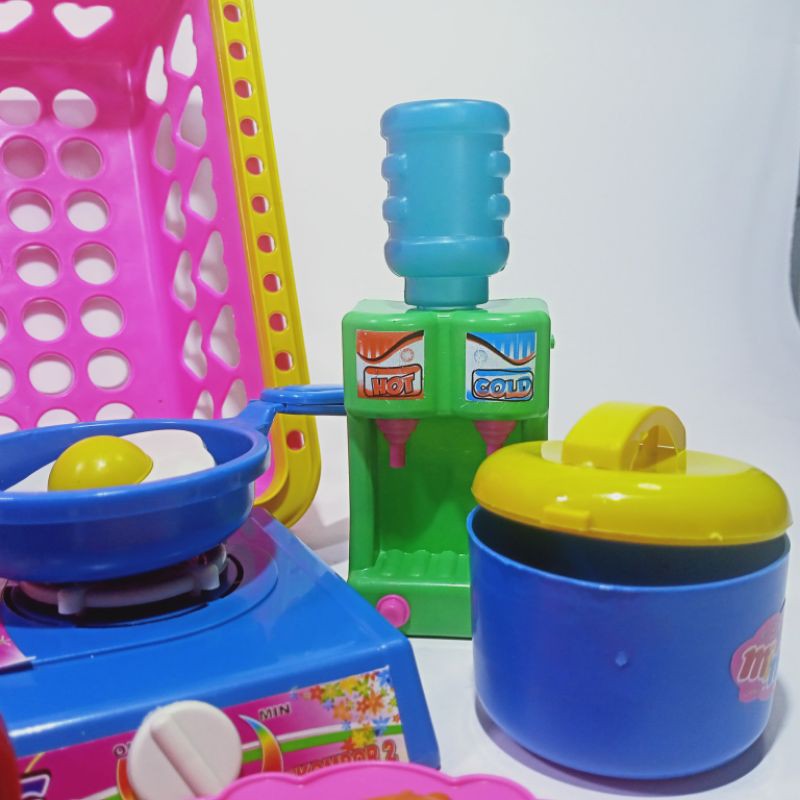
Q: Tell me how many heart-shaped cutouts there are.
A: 14